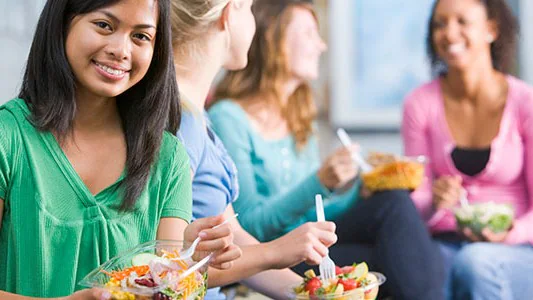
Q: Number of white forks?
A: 4